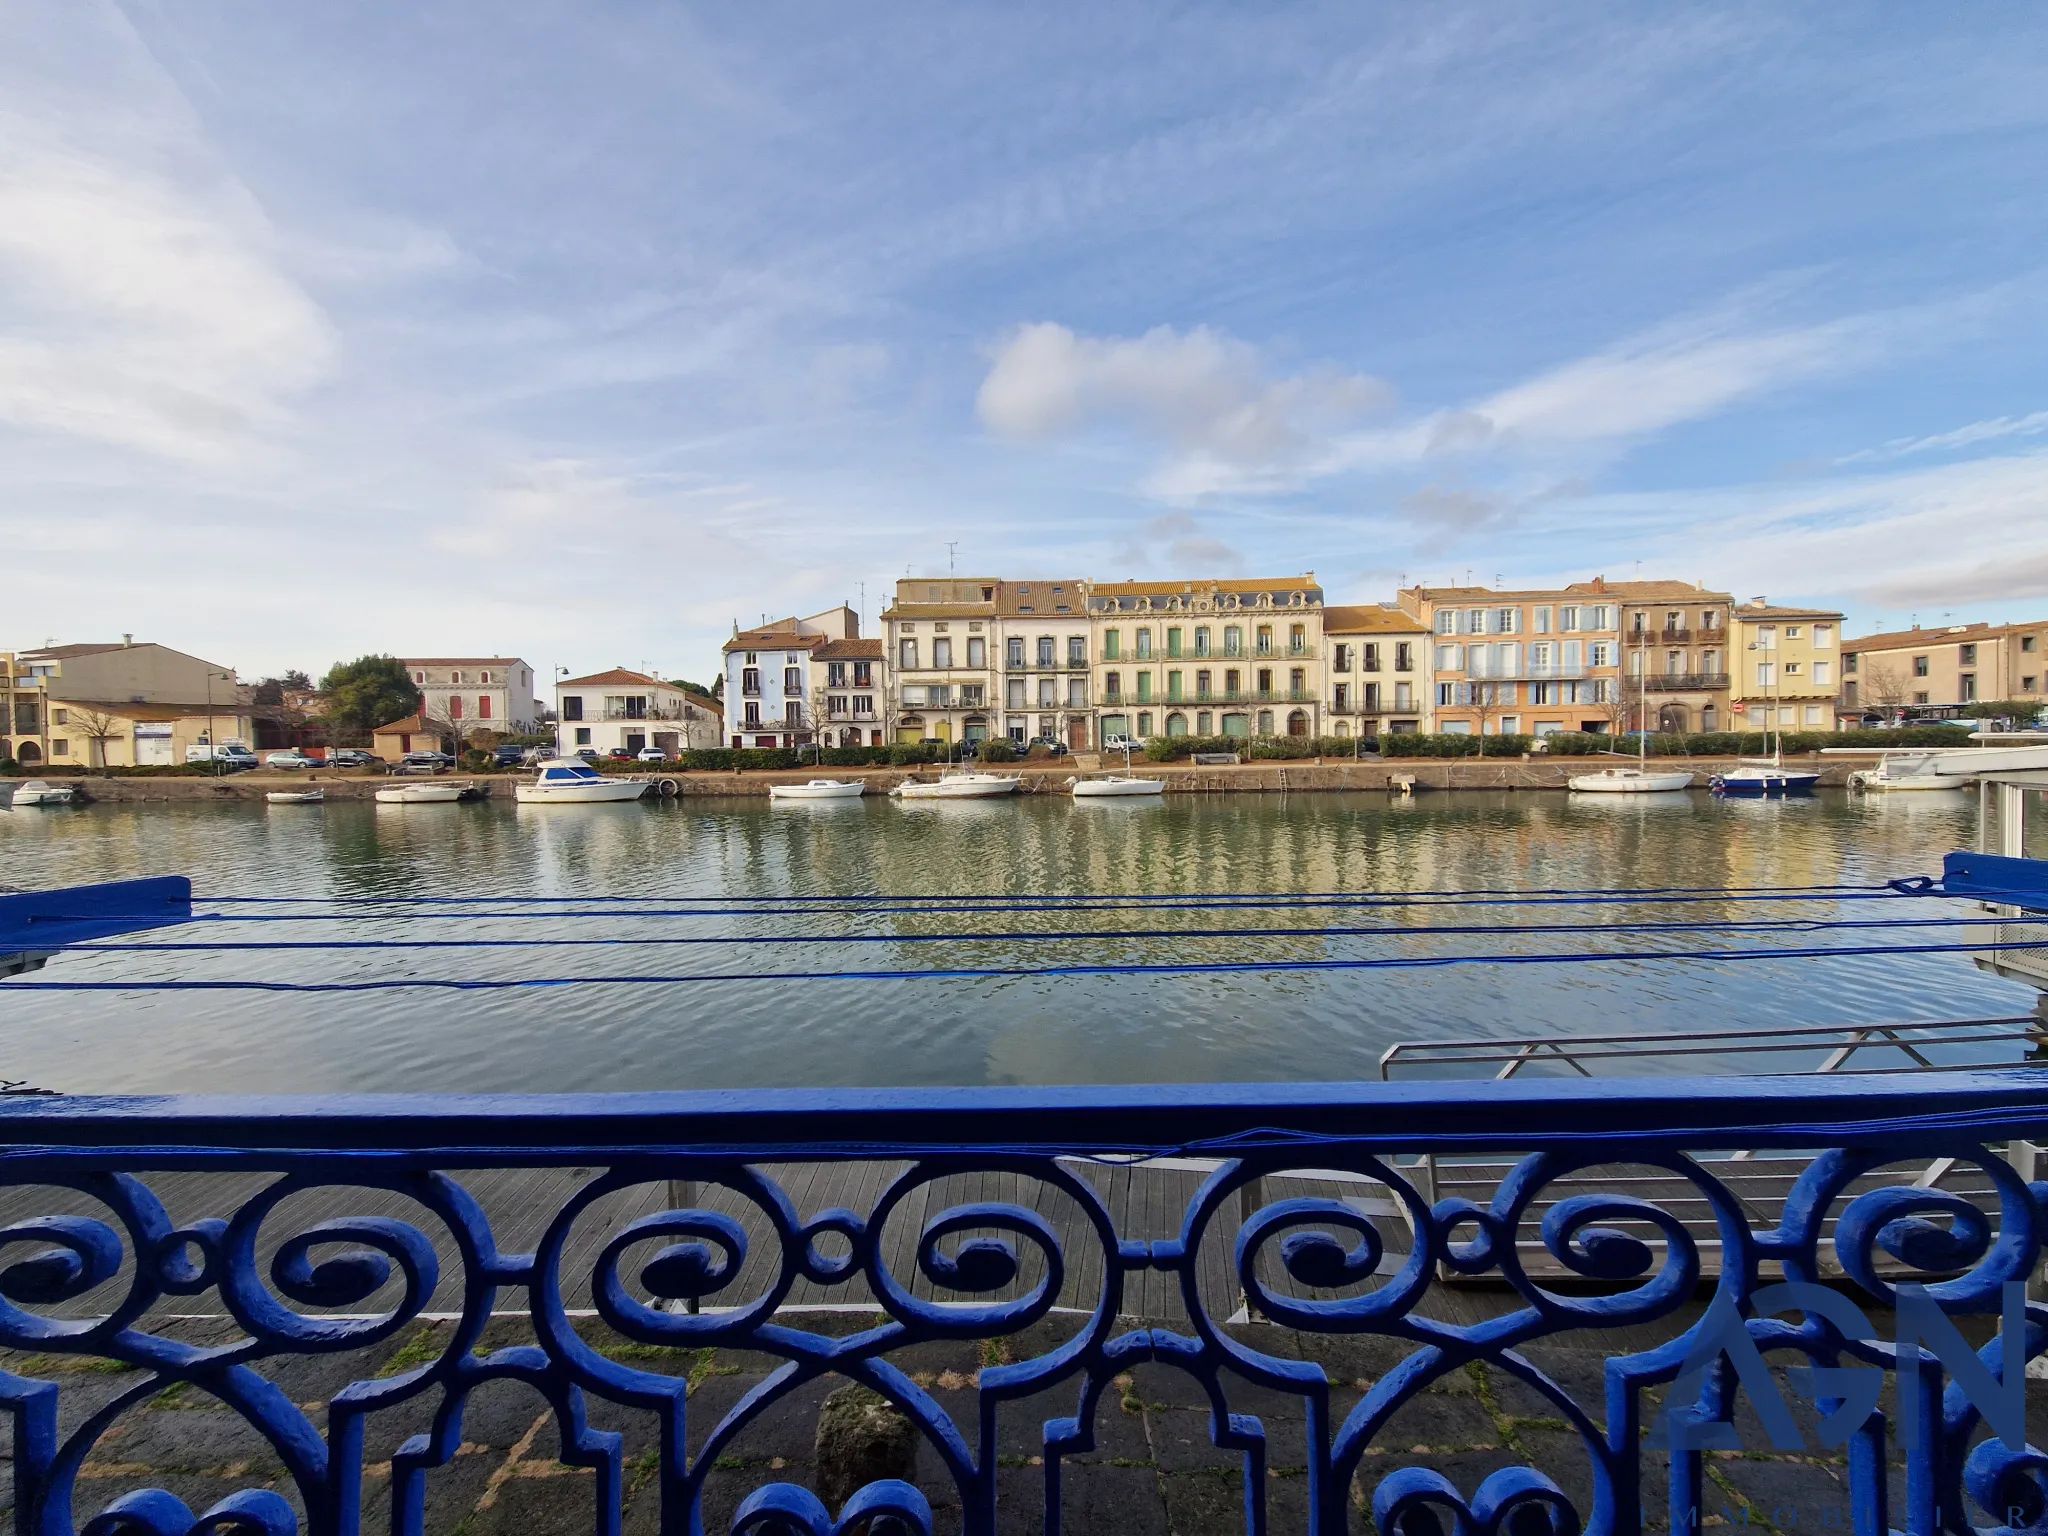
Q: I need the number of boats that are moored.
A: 10